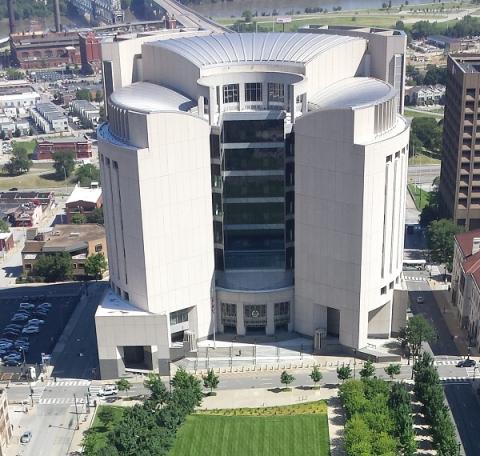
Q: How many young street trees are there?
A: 7